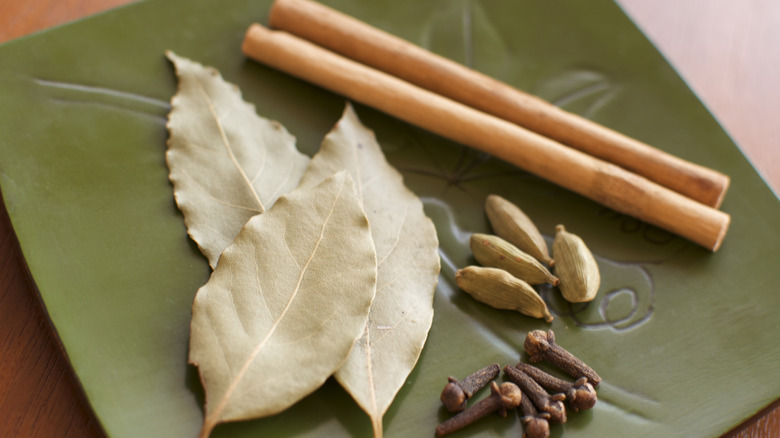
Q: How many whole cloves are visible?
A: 6